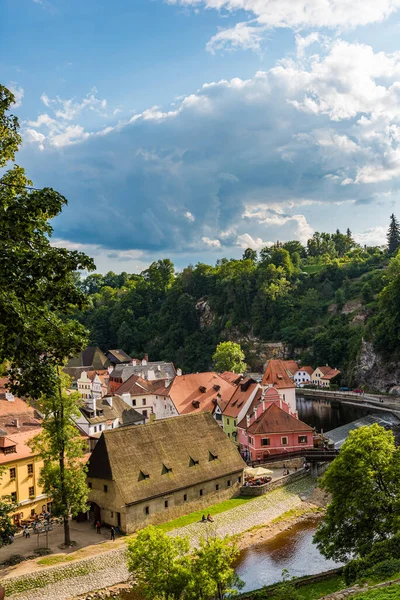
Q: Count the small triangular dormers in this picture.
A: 4